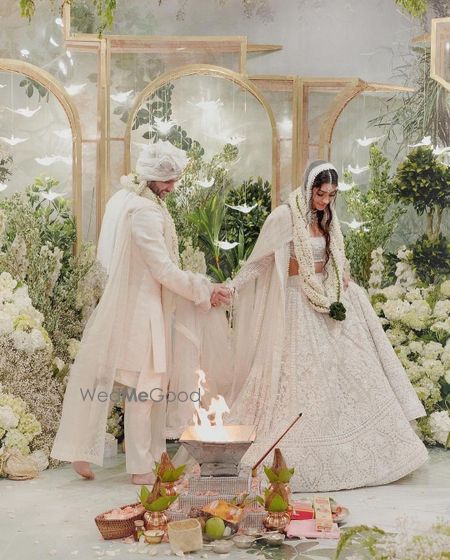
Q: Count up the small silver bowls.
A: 4